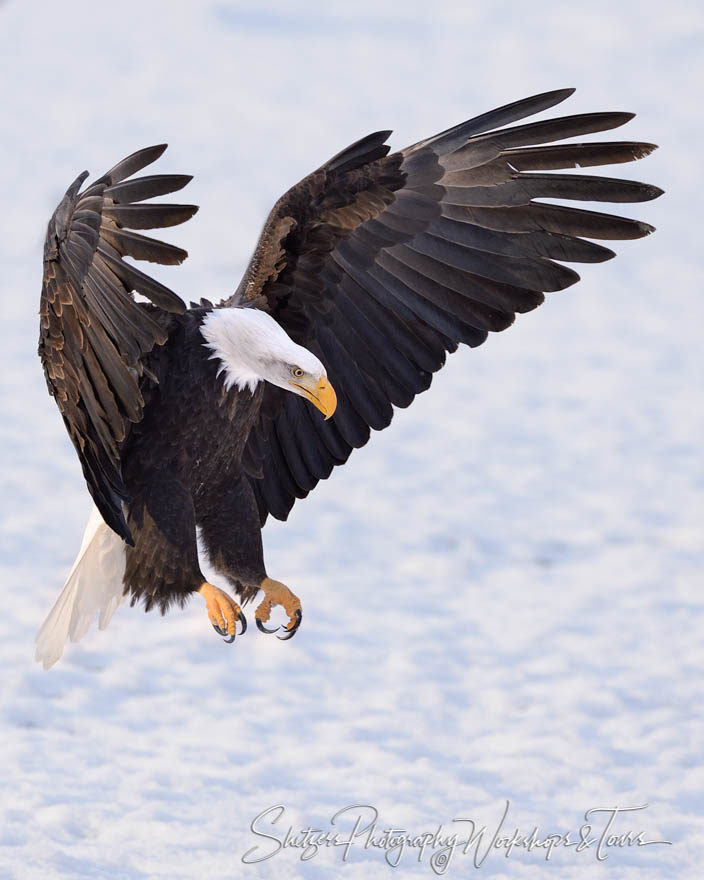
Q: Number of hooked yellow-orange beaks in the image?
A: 1